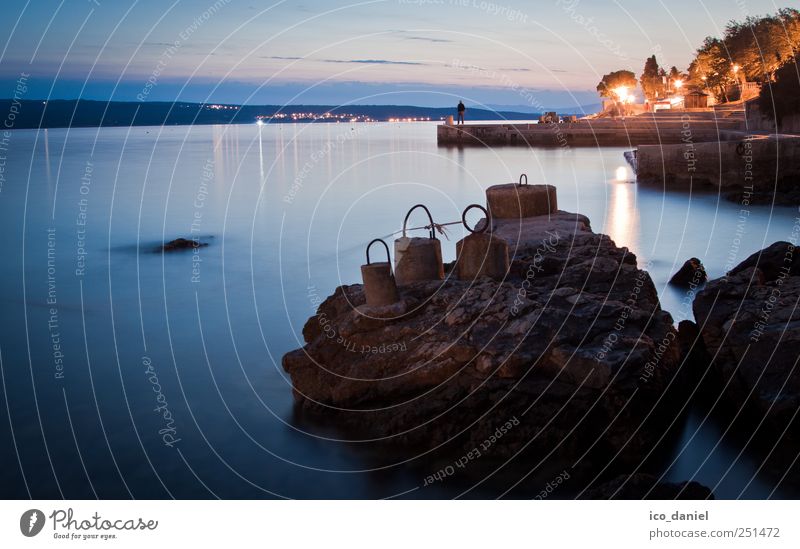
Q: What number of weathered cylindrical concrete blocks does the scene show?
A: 4